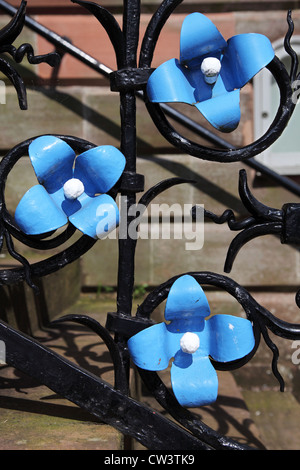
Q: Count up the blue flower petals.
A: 12